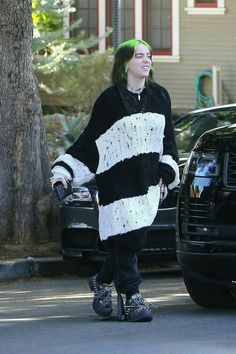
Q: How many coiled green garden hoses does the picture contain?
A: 1